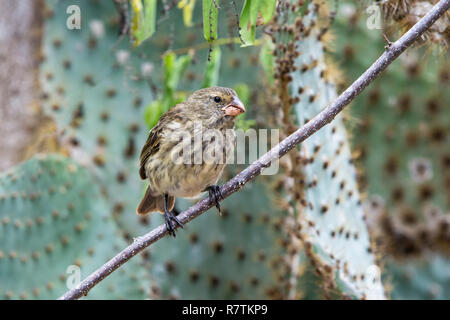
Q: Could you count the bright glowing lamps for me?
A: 0